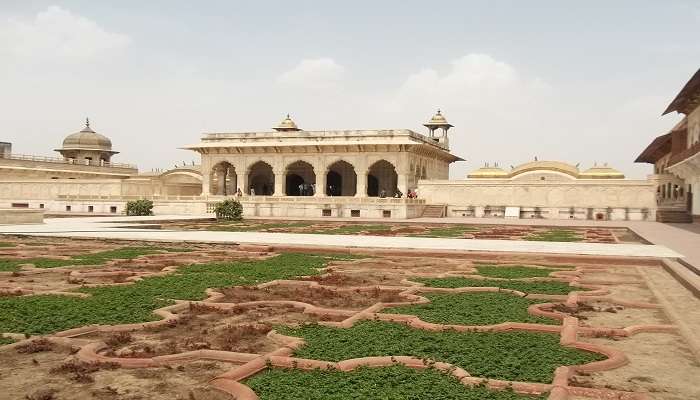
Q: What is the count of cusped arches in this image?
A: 5